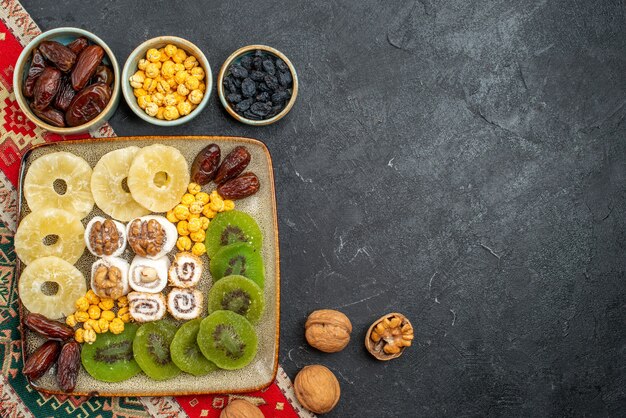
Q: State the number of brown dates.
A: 15